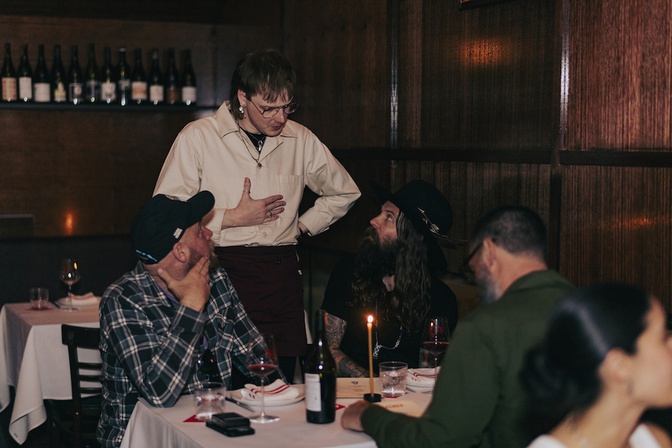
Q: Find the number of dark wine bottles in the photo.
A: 13